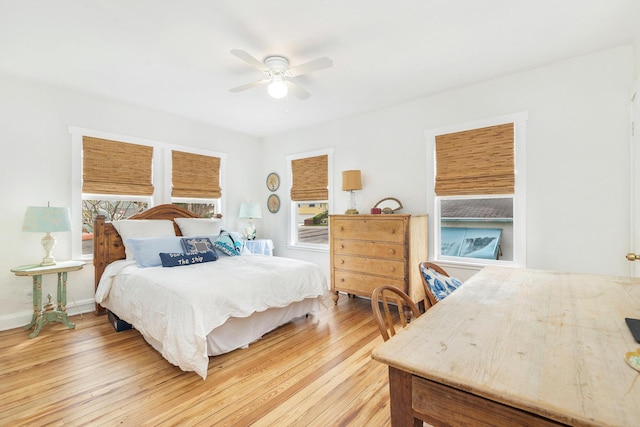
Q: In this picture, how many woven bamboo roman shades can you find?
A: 4